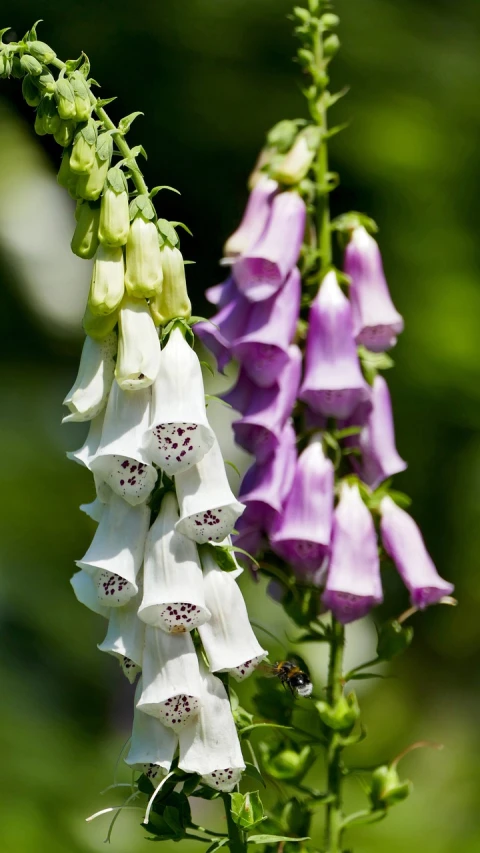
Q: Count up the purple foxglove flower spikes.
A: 1